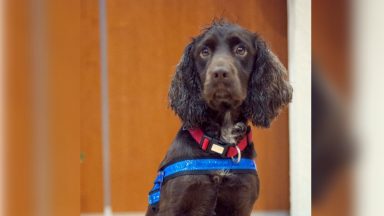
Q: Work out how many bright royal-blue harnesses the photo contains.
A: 1